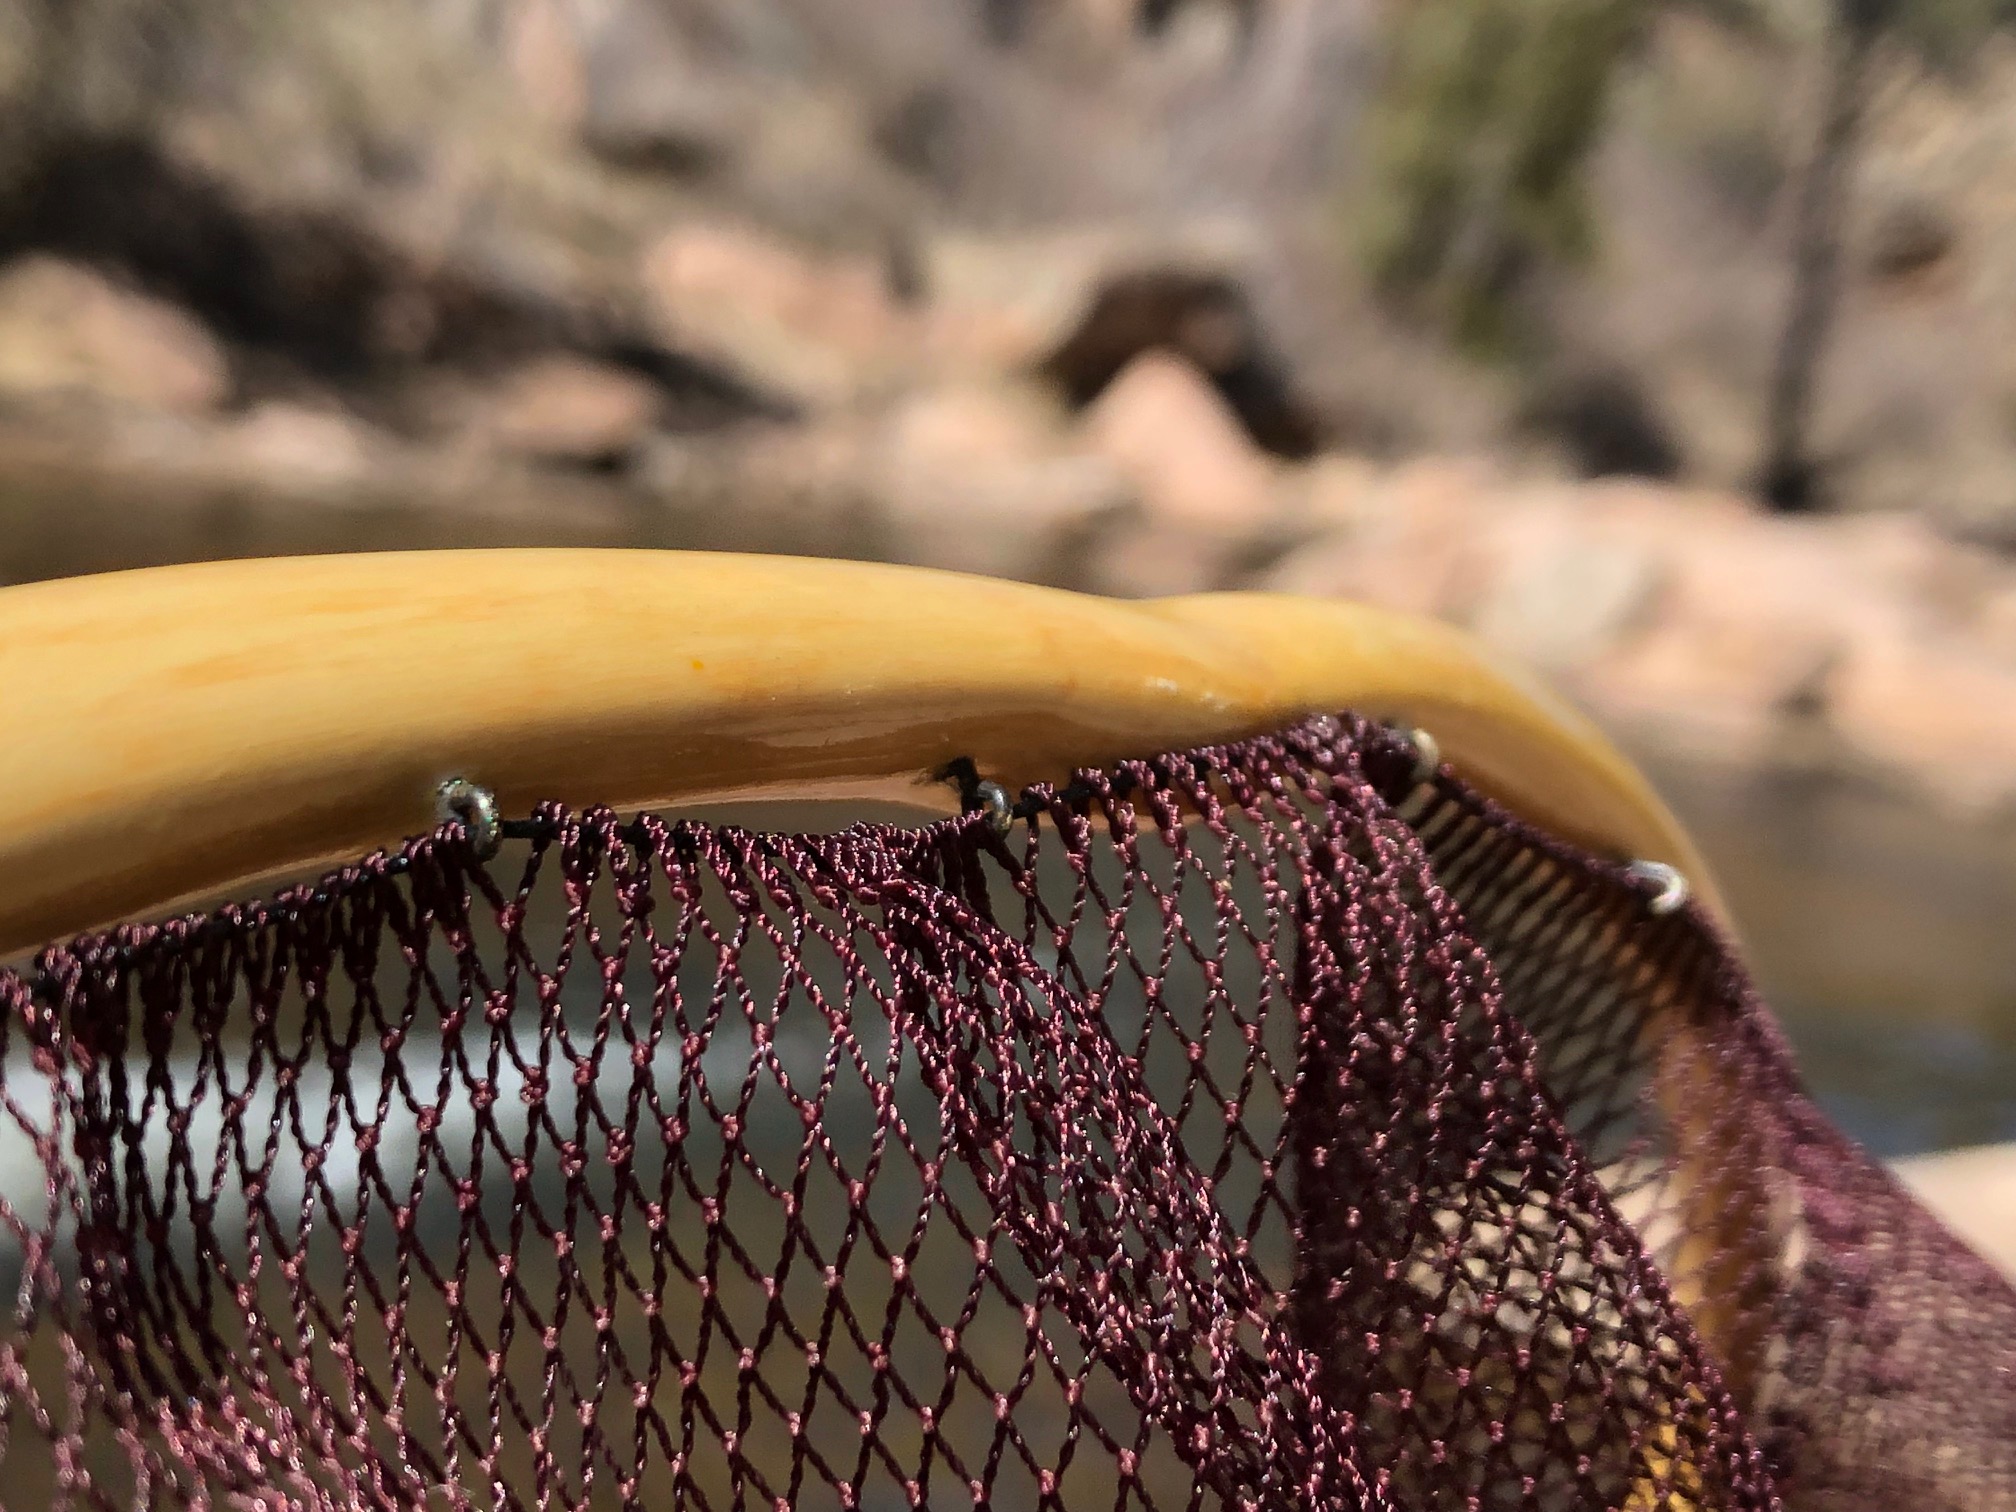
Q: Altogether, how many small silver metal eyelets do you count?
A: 4